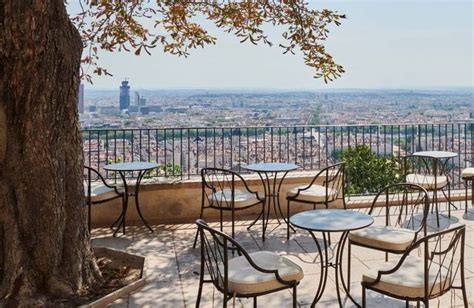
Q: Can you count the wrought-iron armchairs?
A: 8